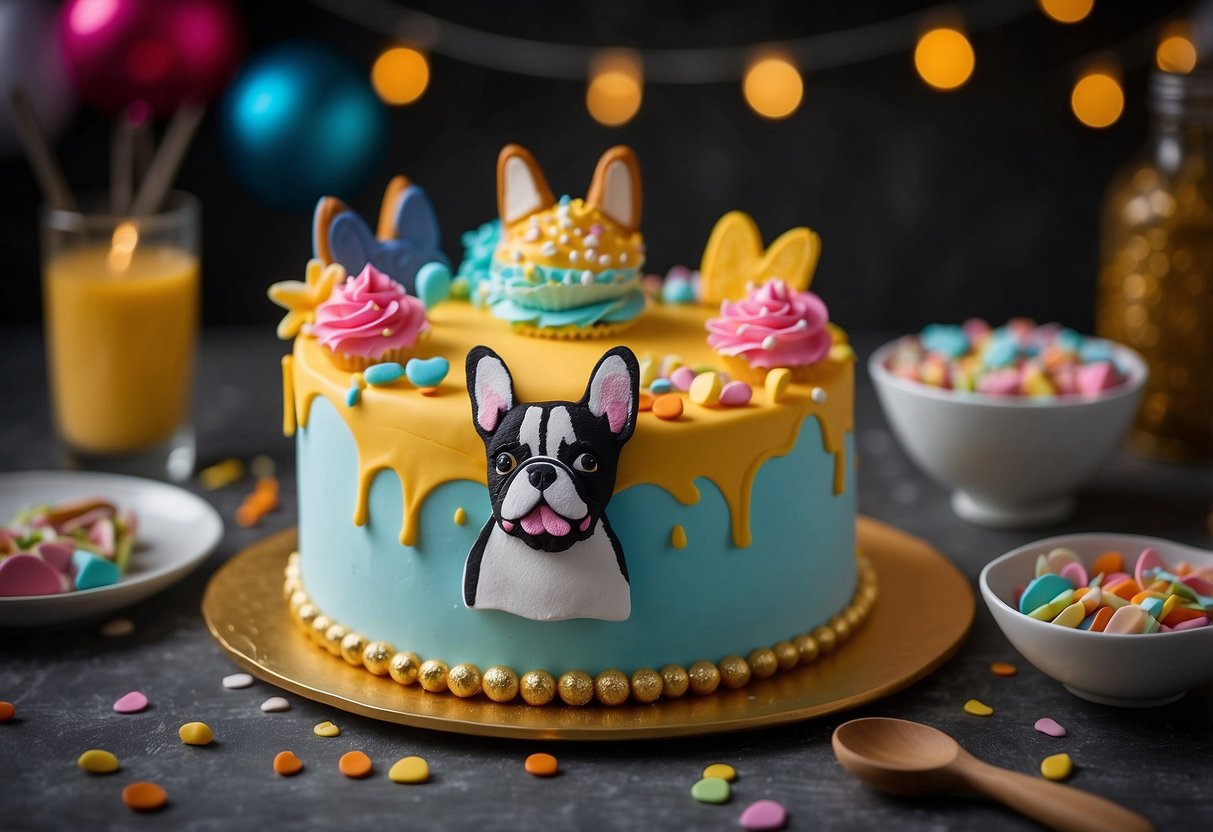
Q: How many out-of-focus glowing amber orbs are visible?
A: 7